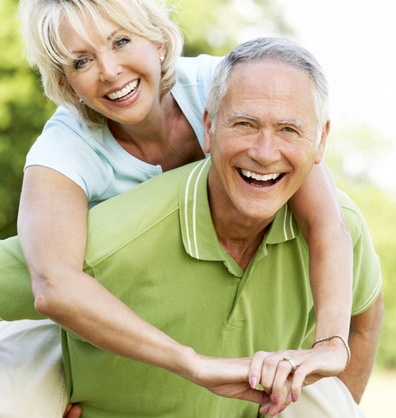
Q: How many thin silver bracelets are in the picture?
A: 1